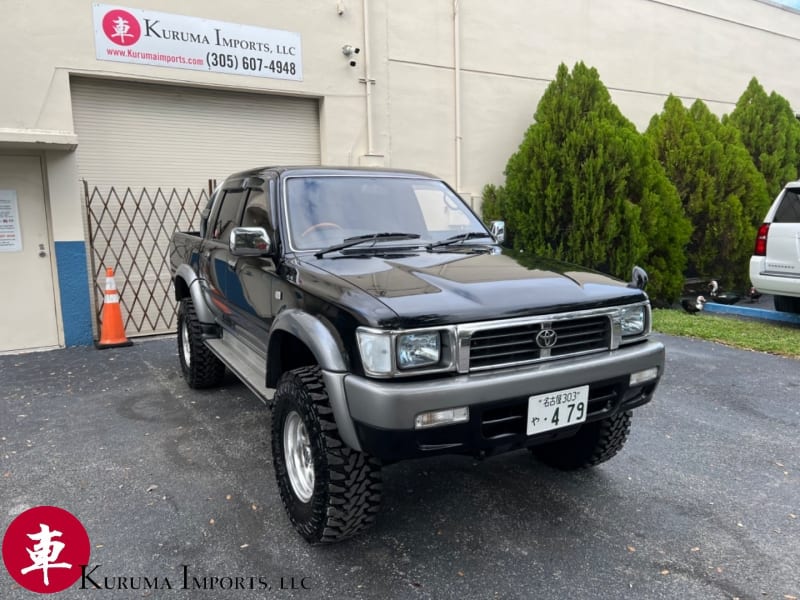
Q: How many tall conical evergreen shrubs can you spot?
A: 3